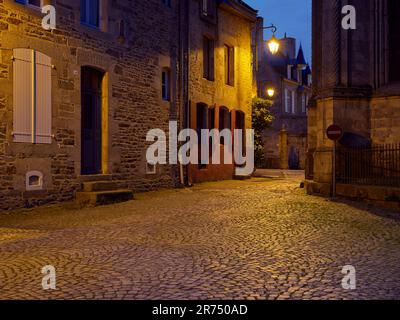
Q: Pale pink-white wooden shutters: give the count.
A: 2